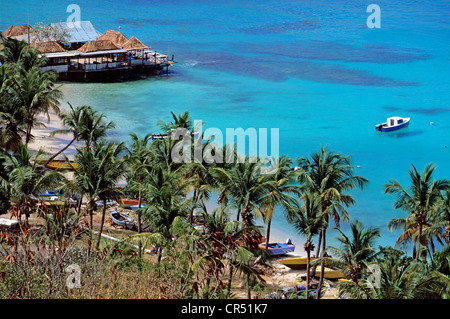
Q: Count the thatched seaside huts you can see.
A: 5